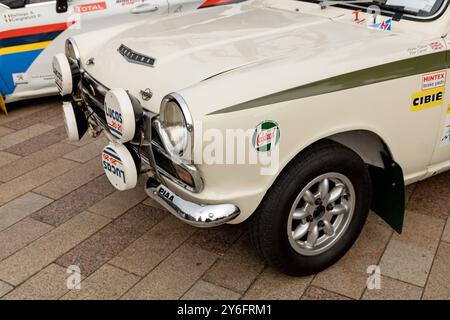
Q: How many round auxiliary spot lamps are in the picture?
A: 4